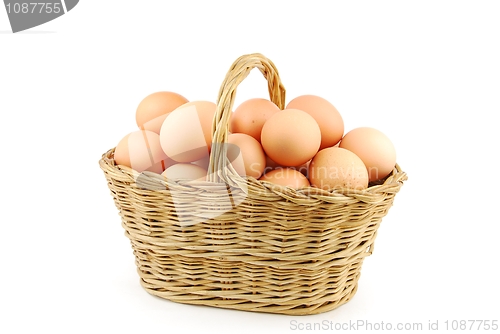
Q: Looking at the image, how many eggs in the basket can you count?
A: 11